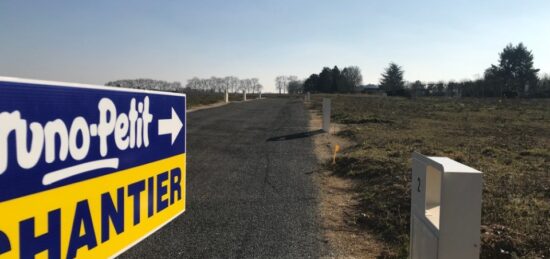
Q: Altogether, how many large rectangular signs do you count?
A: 1